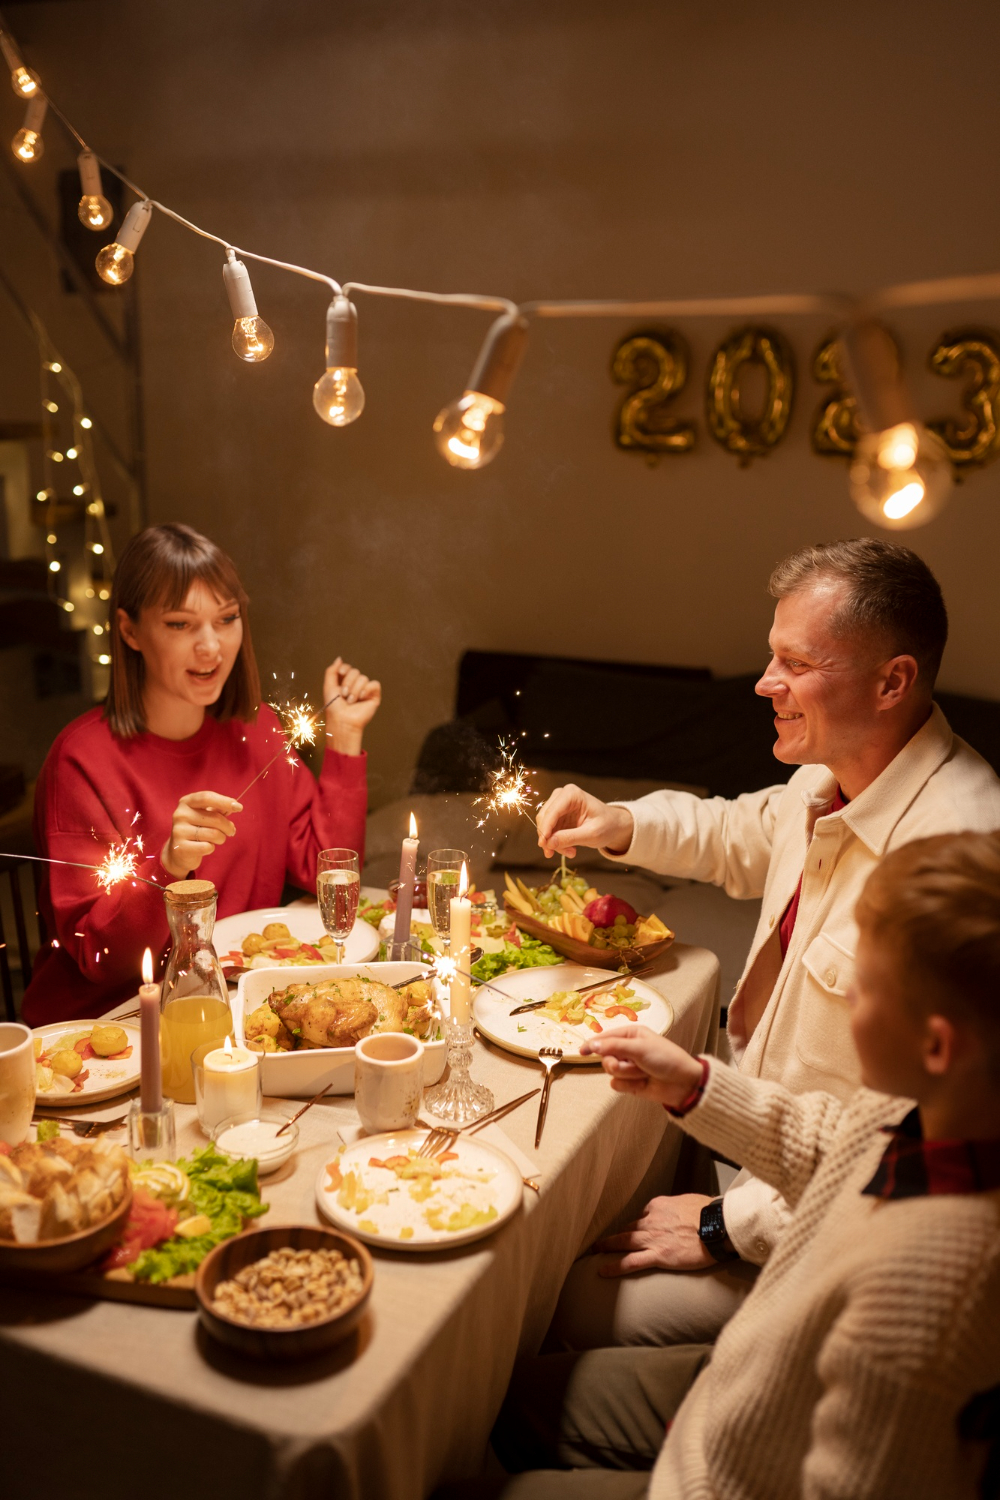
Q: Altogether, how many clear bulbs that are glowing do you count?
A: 8